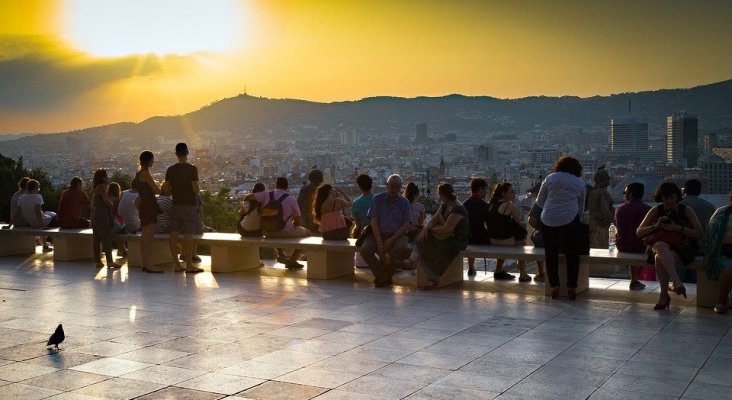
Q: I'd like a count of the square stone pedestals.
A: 8